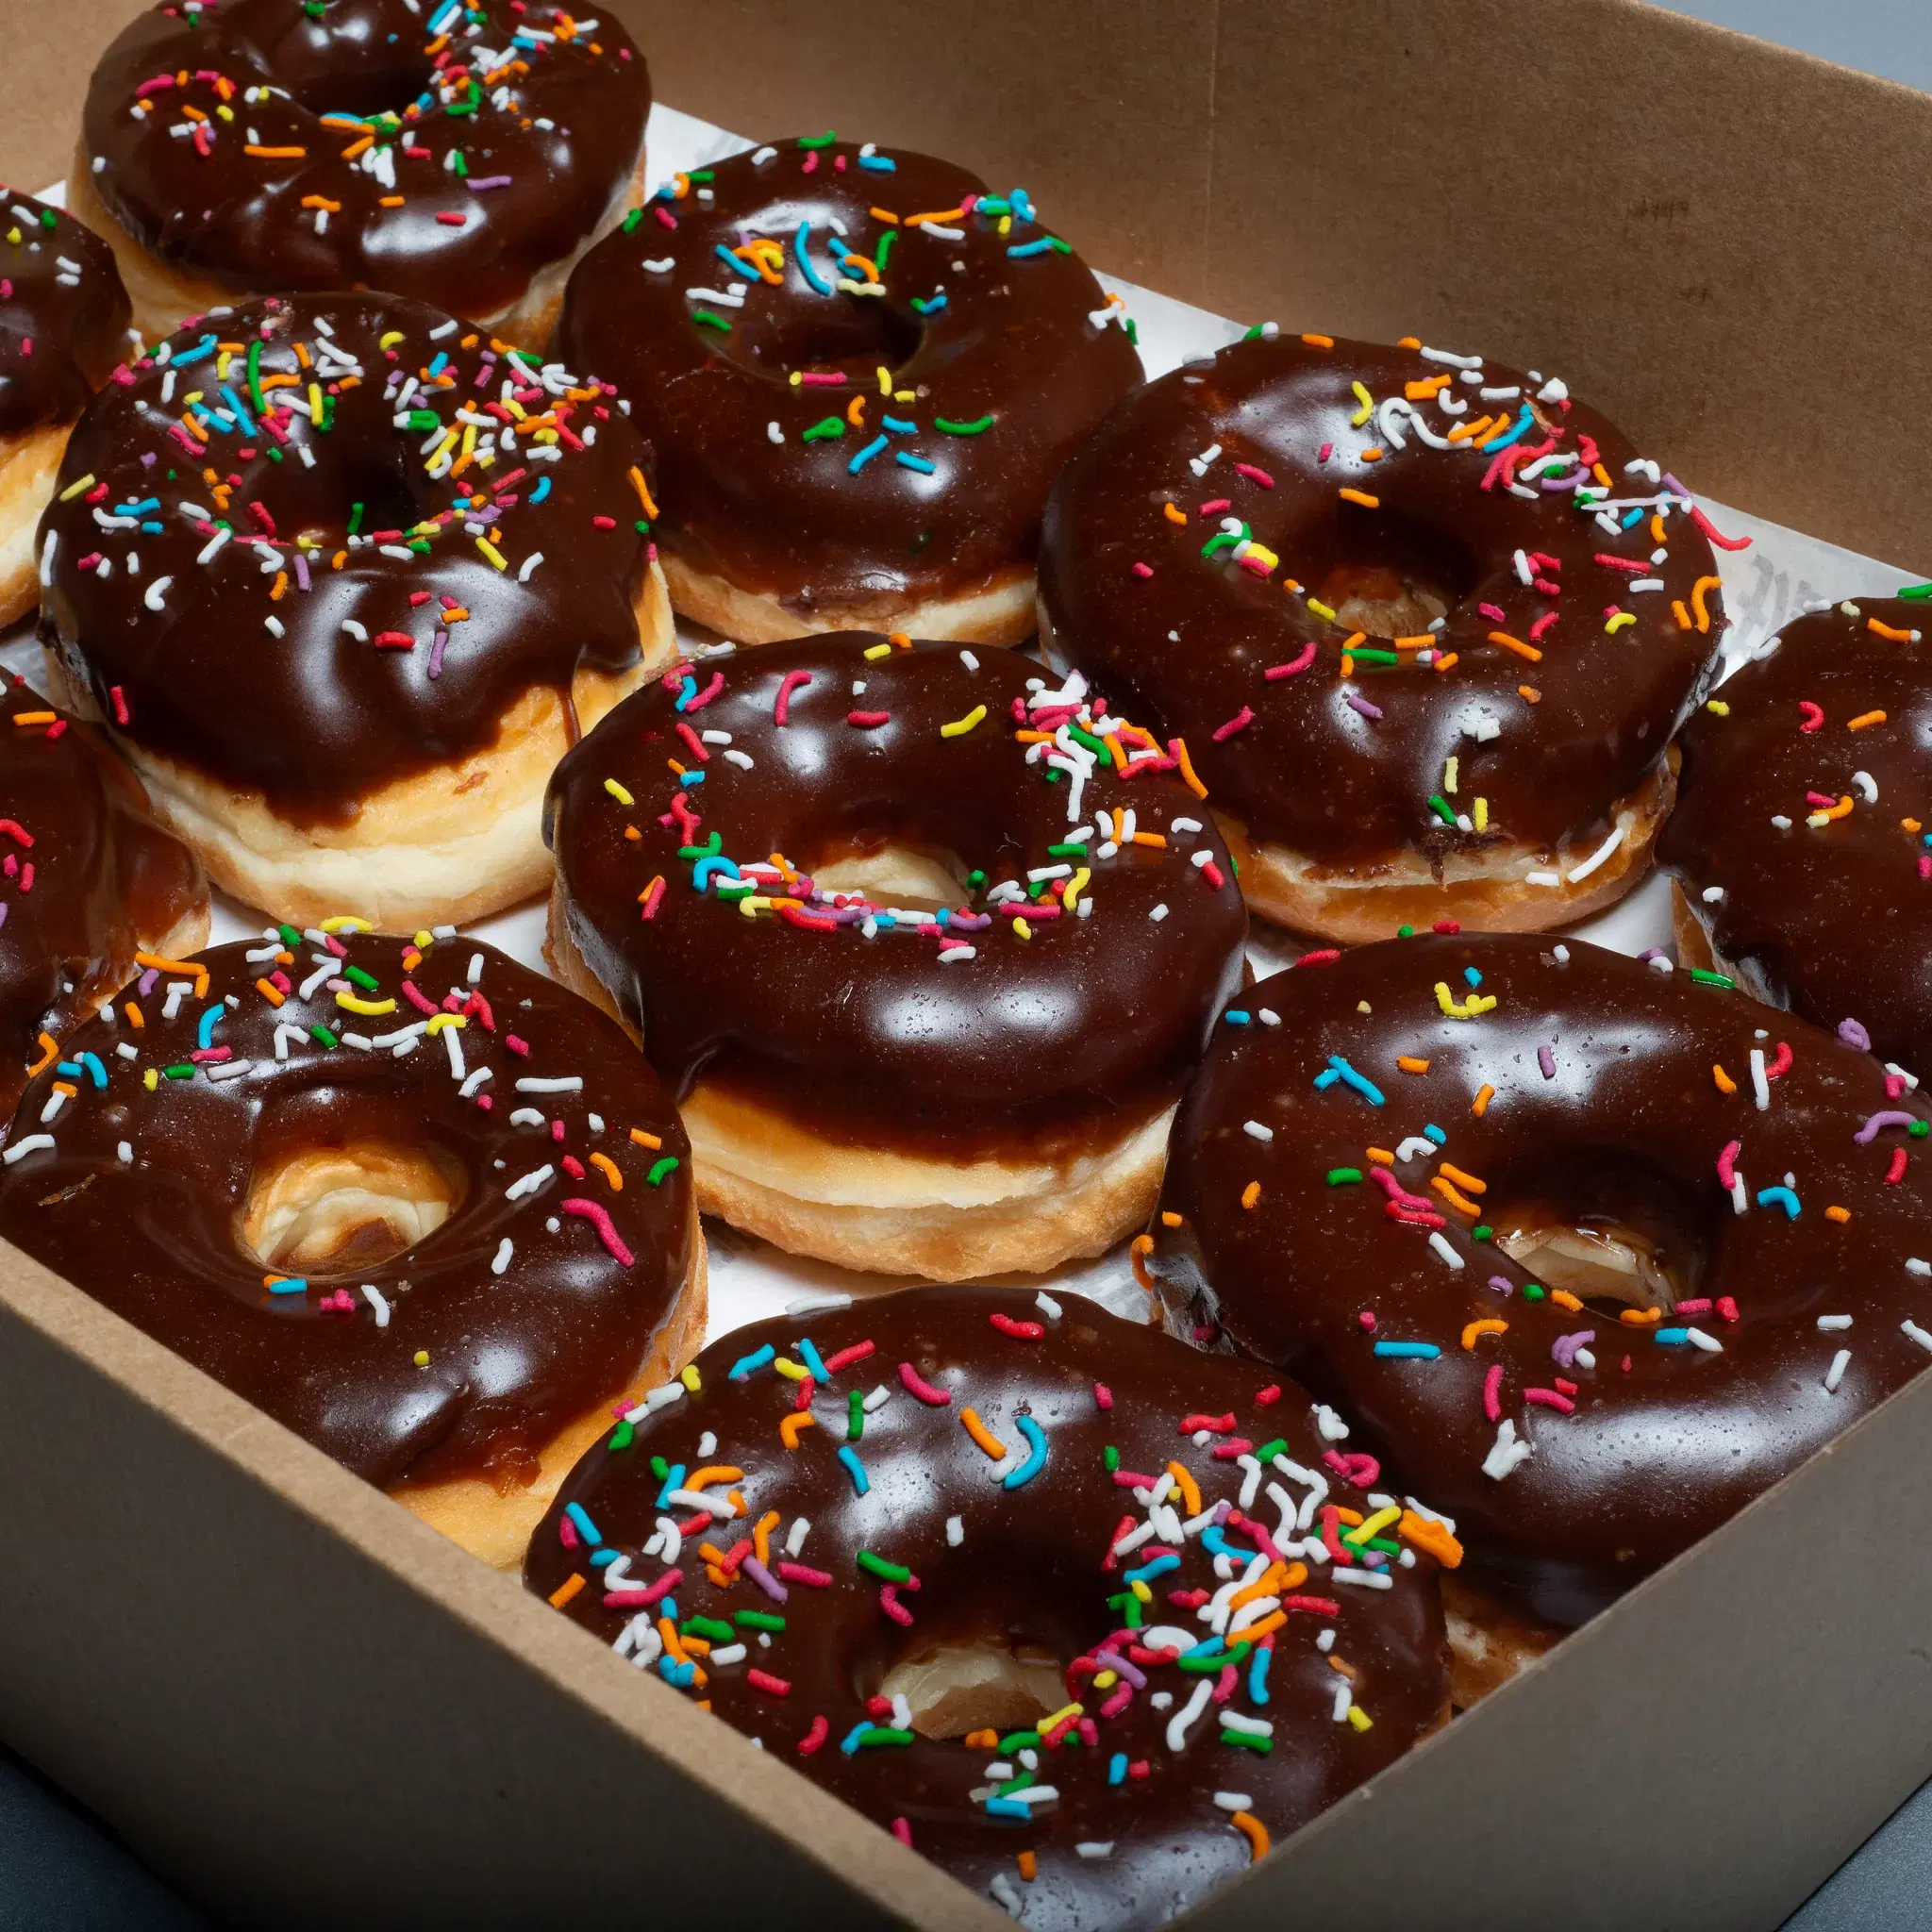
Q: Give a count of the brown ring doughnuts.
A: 11